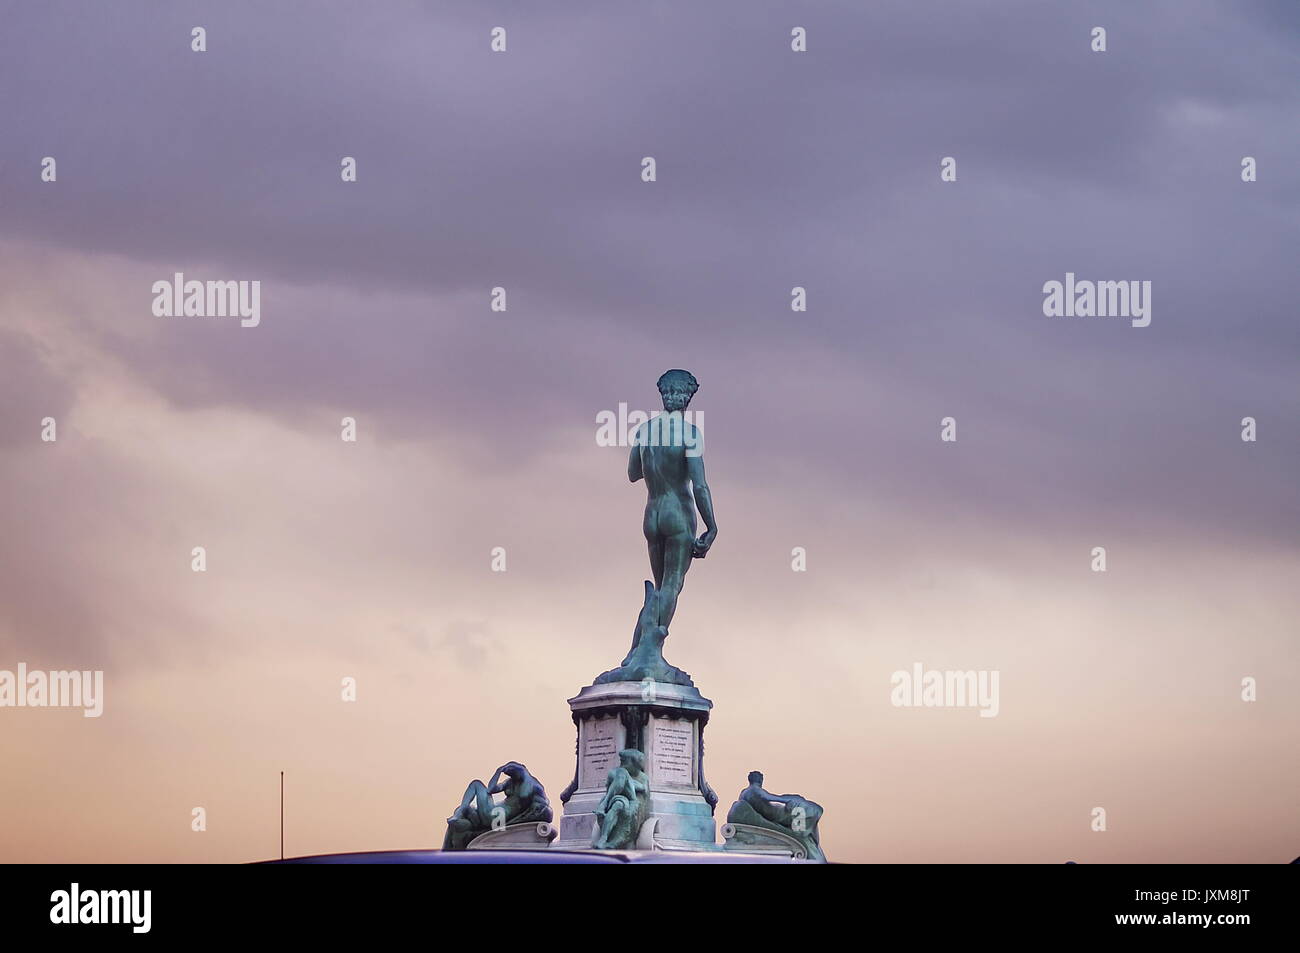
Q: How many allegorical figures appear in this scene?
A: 3